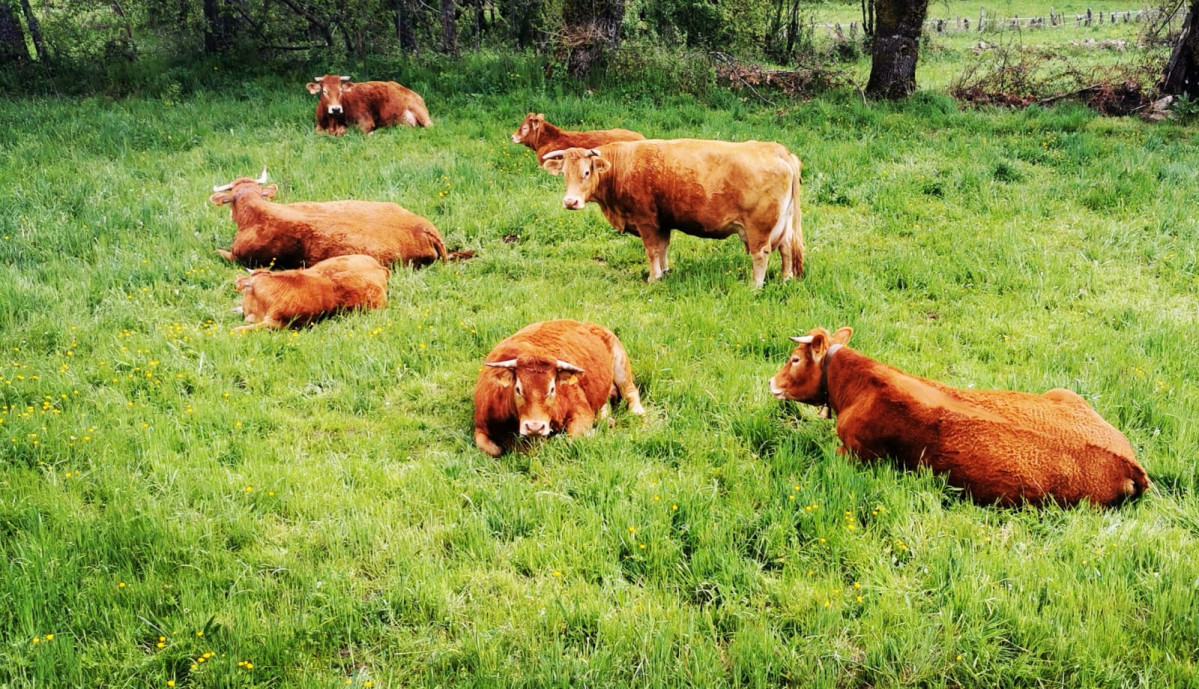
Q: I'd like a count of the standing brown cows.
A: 1